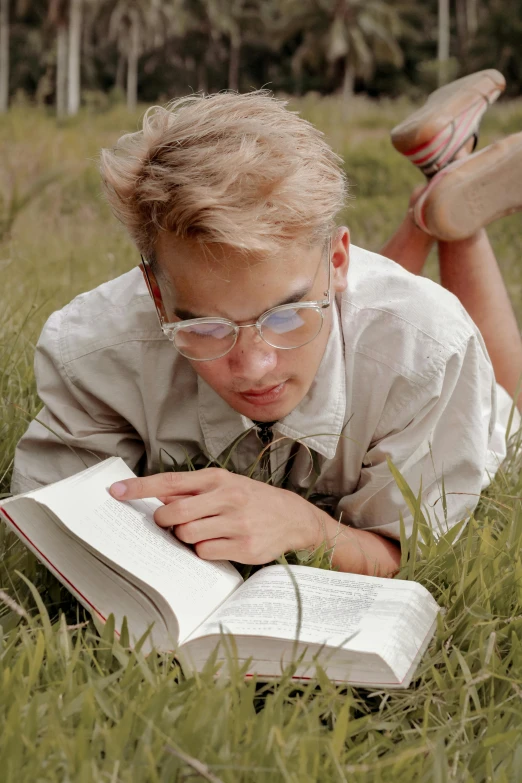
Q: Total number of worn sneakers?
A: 2